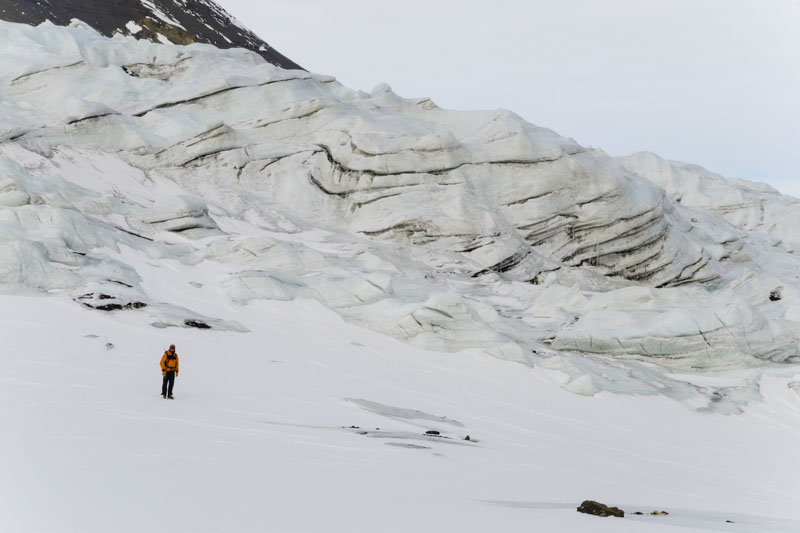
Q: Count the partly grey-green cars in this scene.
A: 0